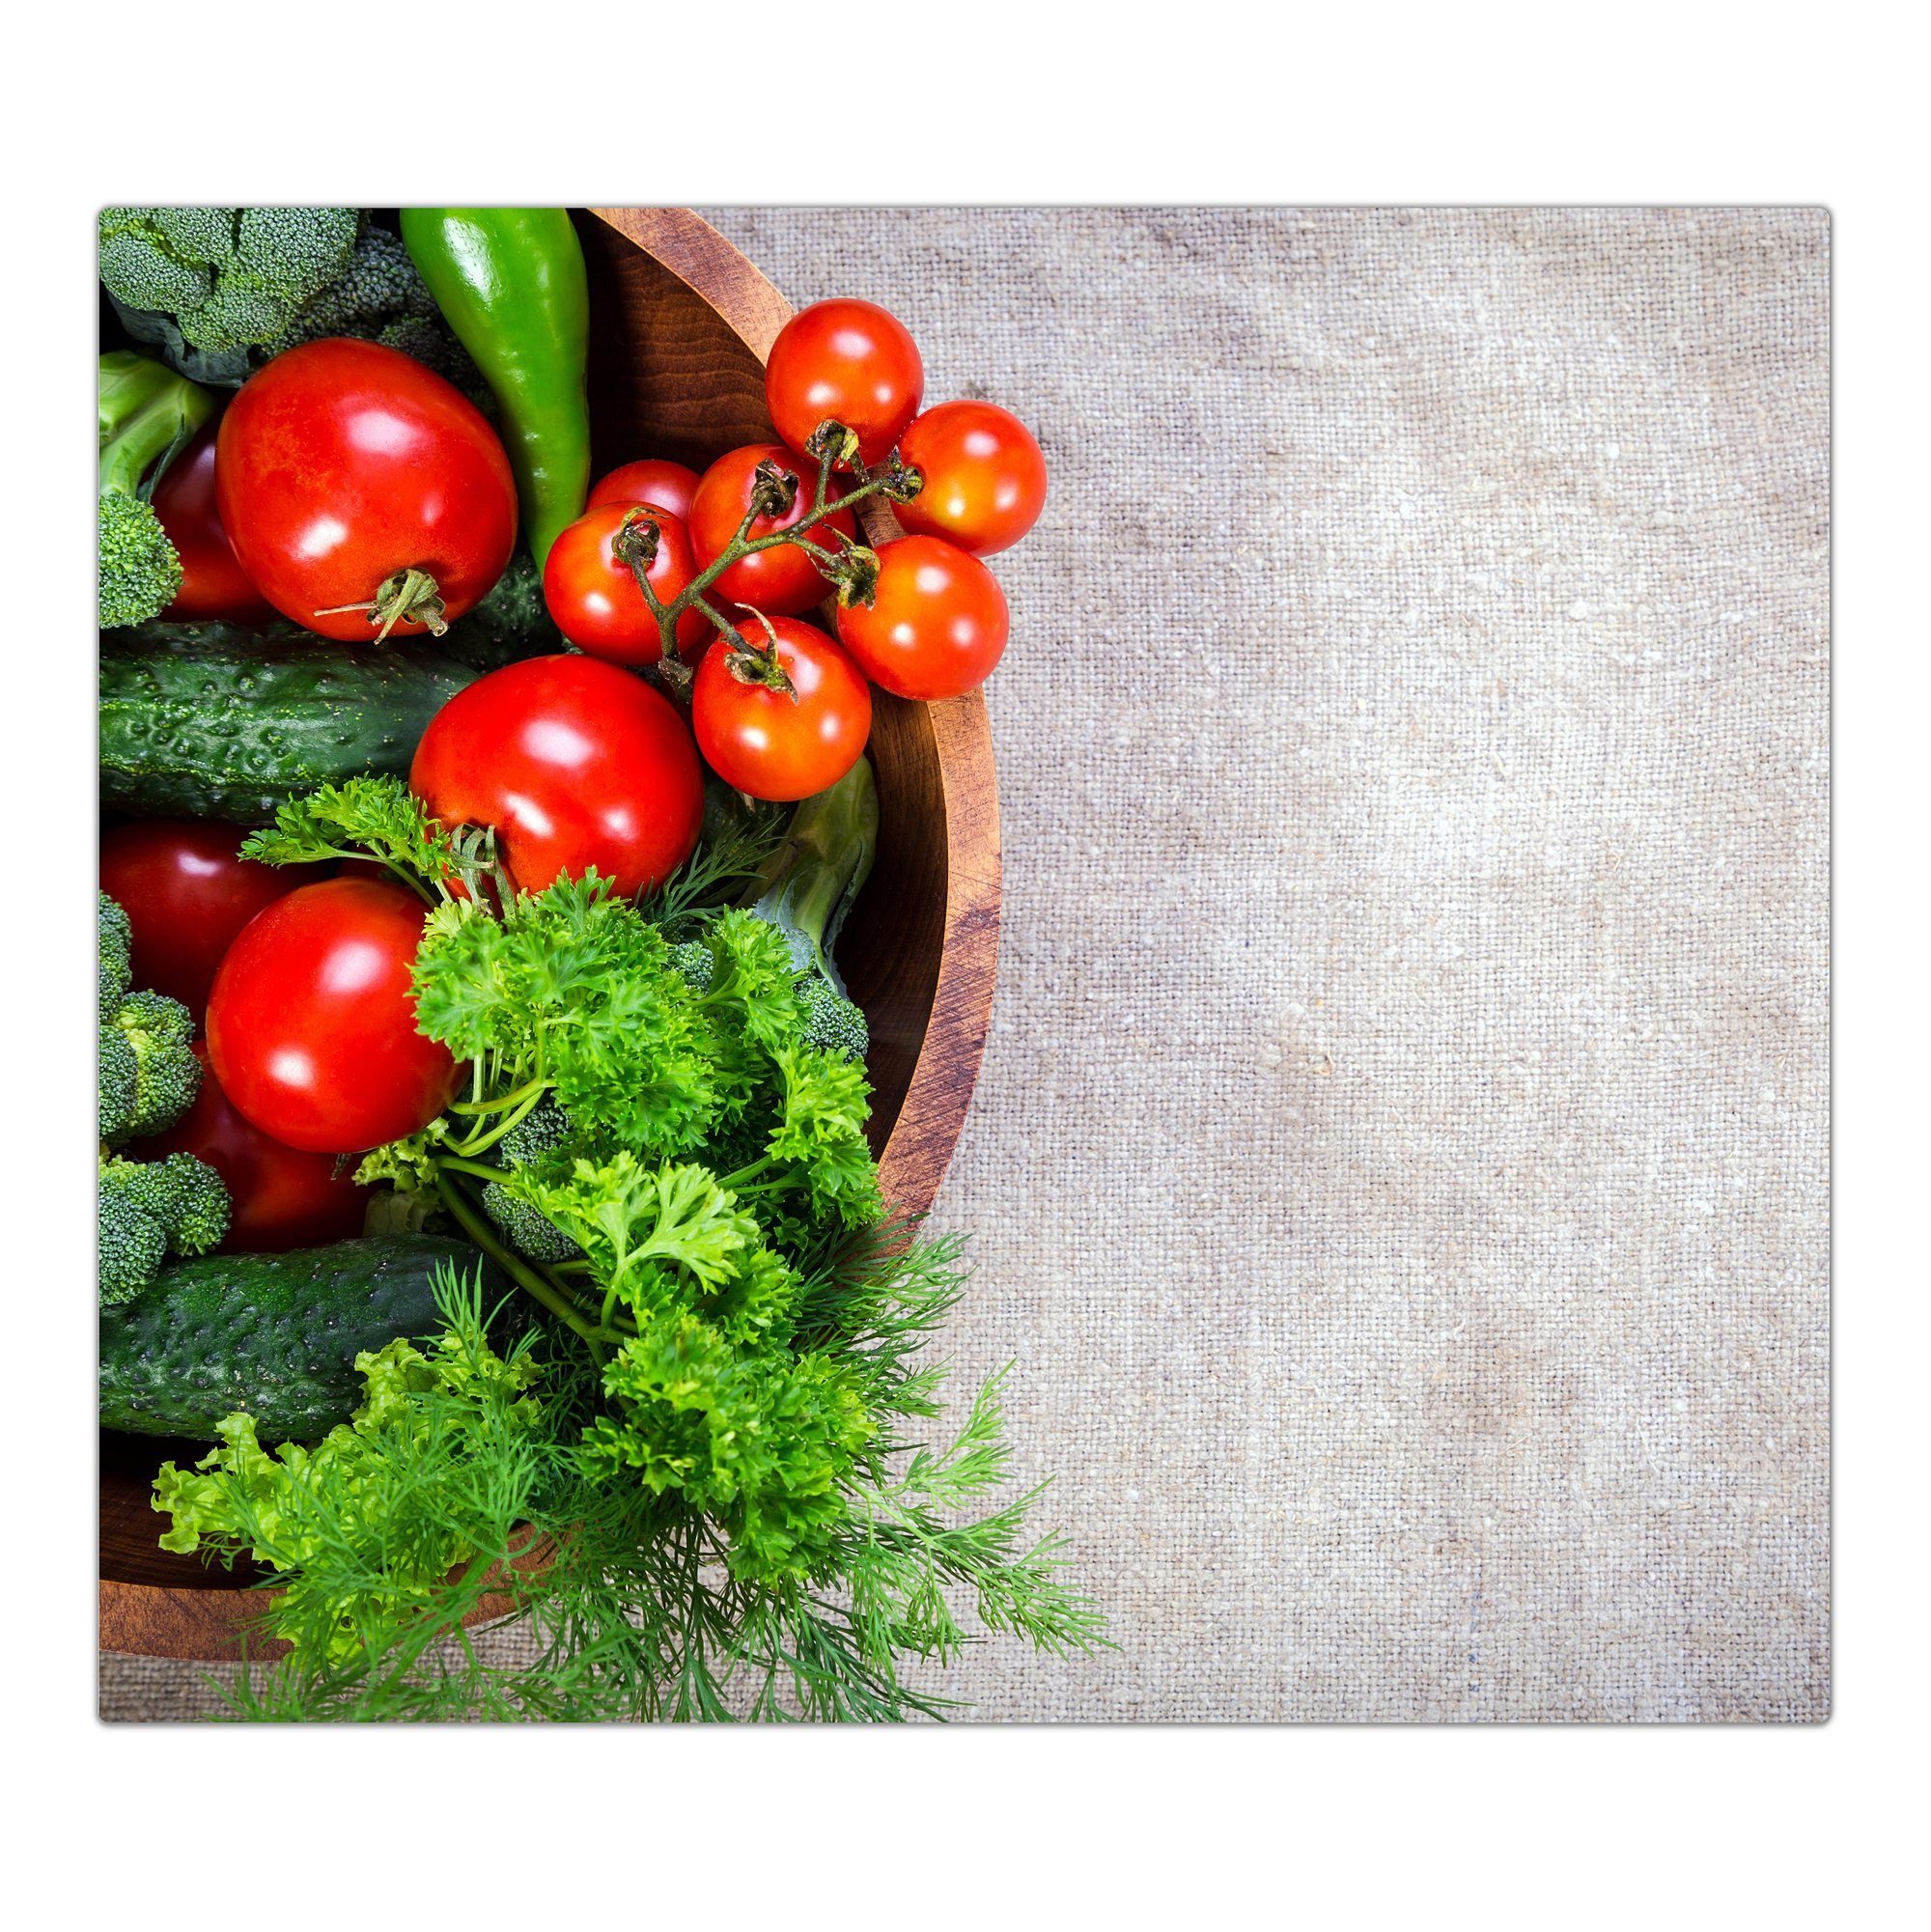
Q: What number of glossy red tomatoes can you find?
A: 13